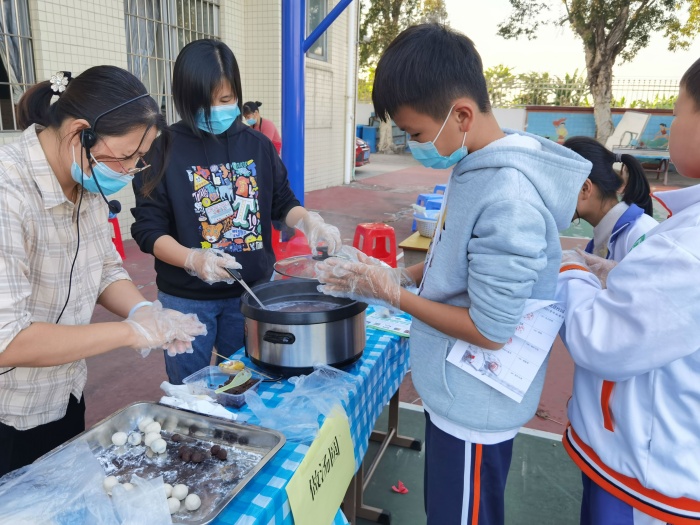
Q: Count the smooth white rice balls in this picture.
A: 12